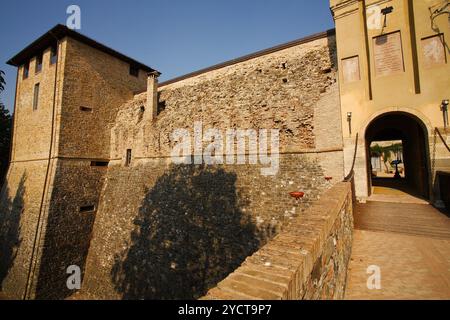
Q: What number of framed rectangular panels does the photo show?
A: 3